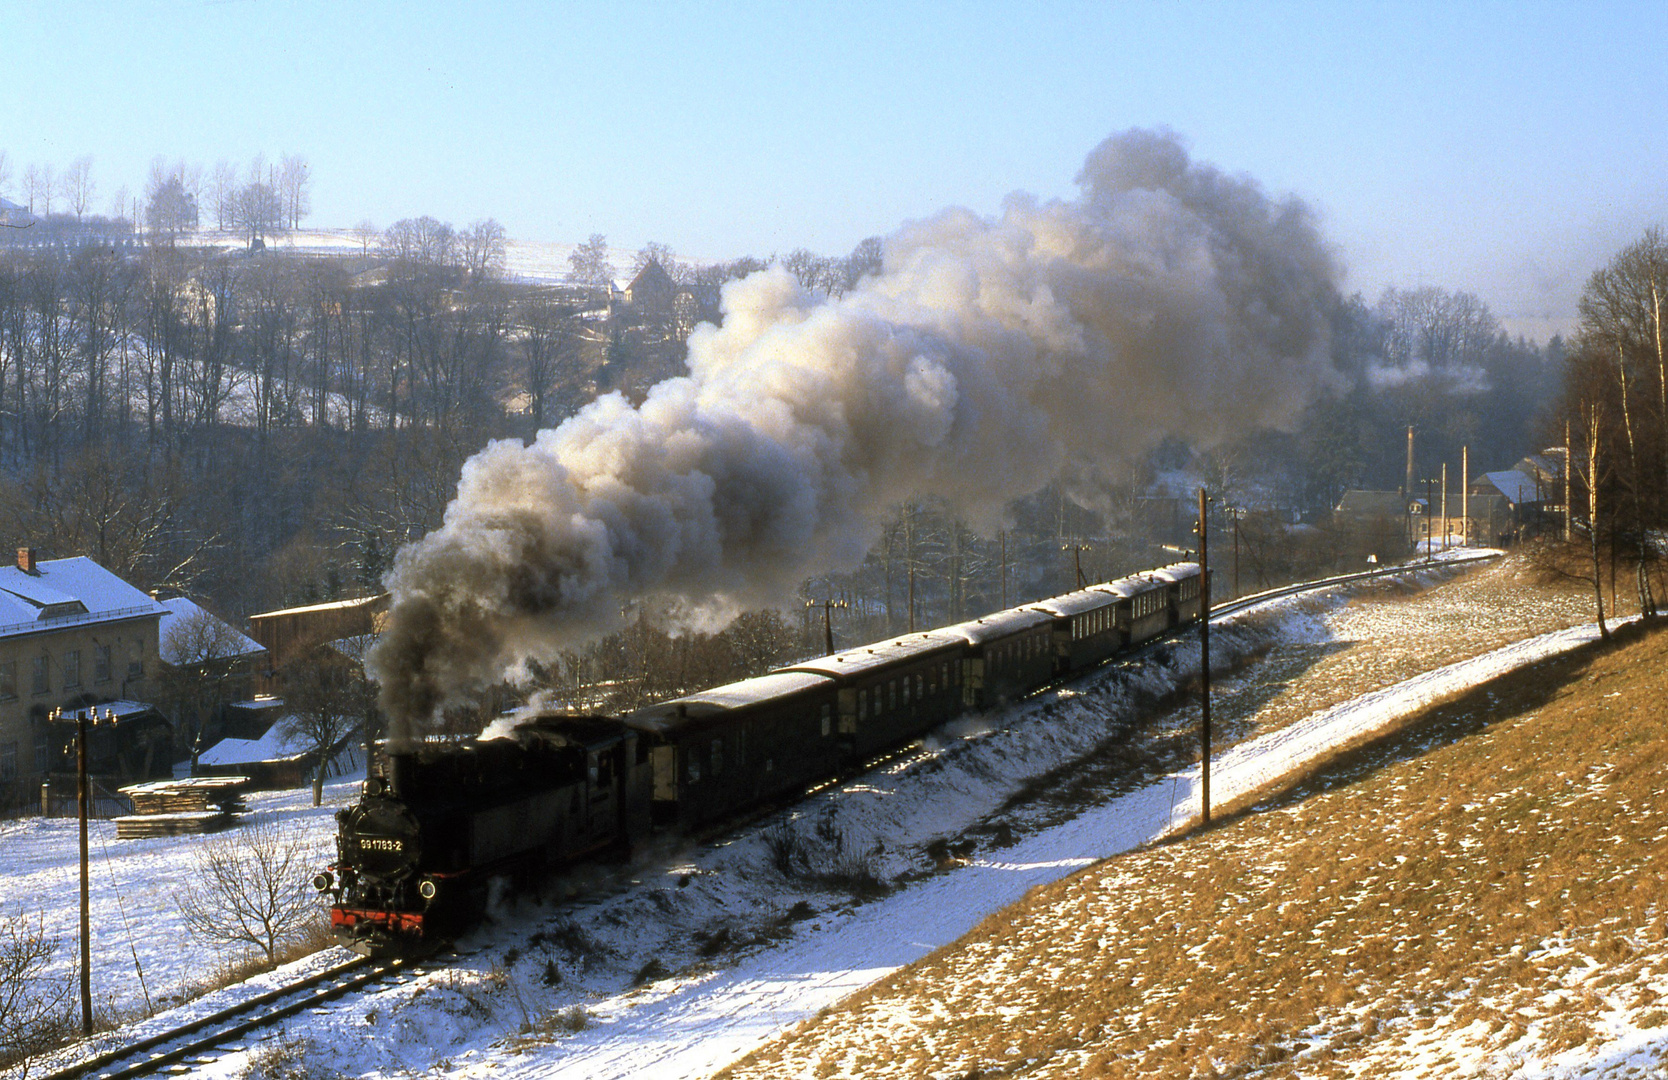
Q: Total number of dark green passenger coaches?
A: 6